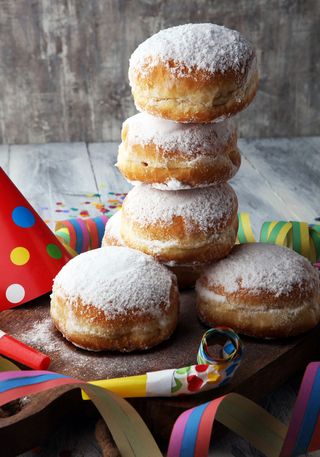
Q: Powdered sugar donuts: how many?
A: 6